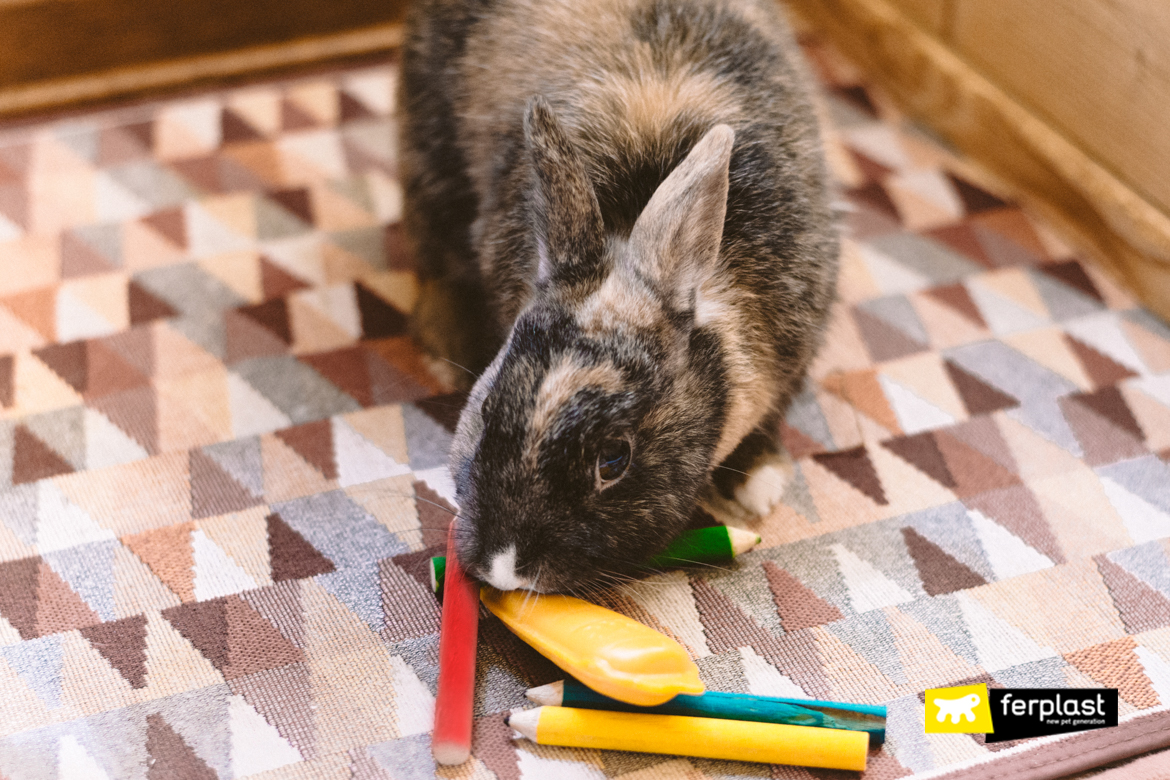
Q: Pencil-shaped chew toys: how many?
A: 4